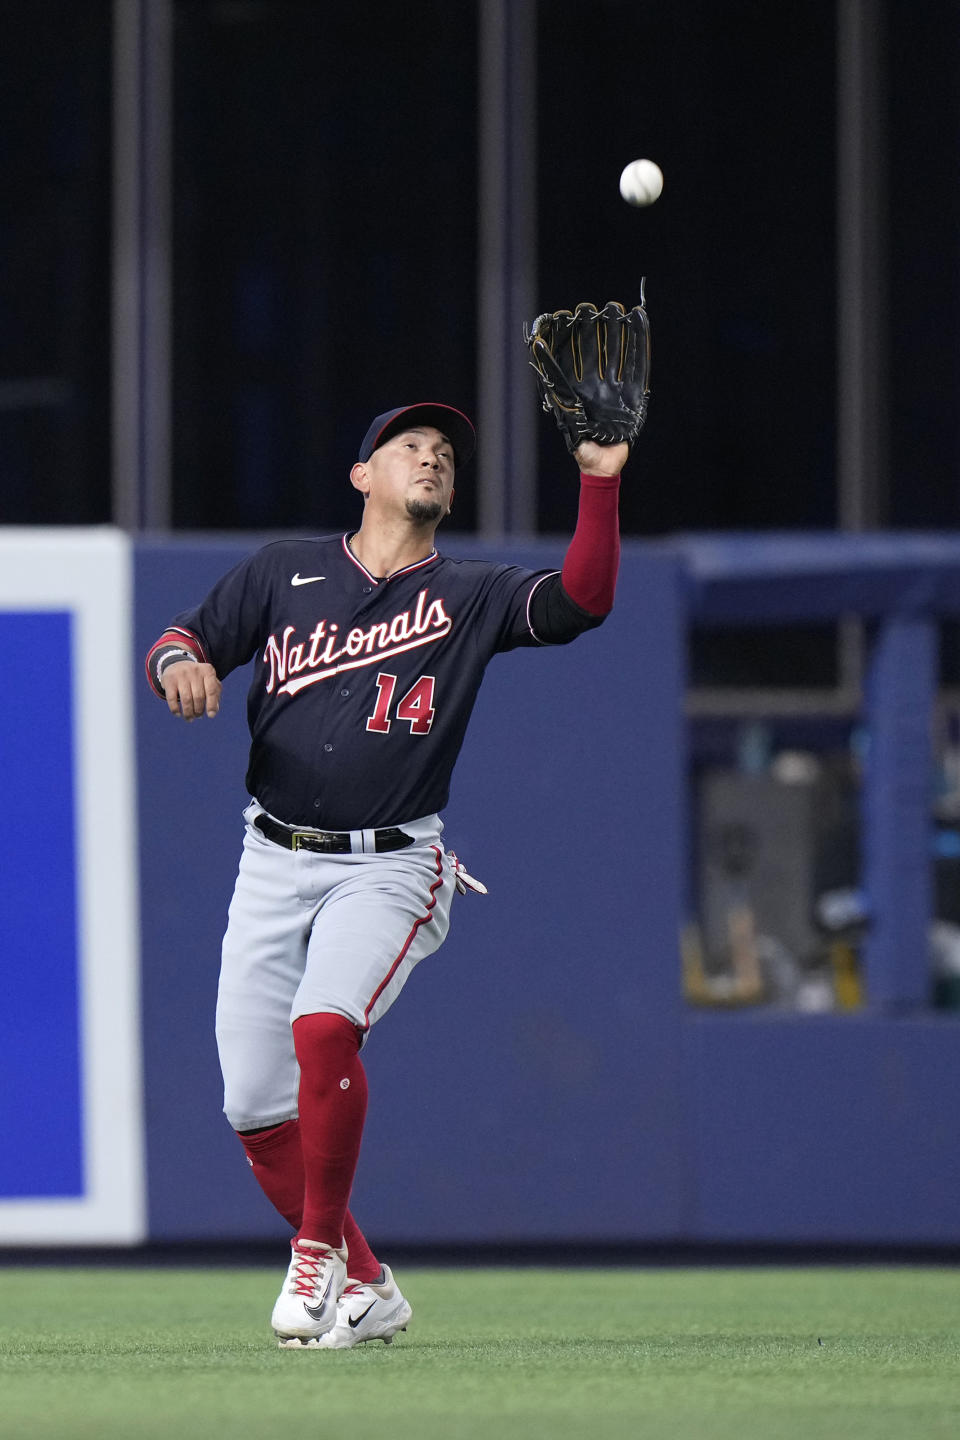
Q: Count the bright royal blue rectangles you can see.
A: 1